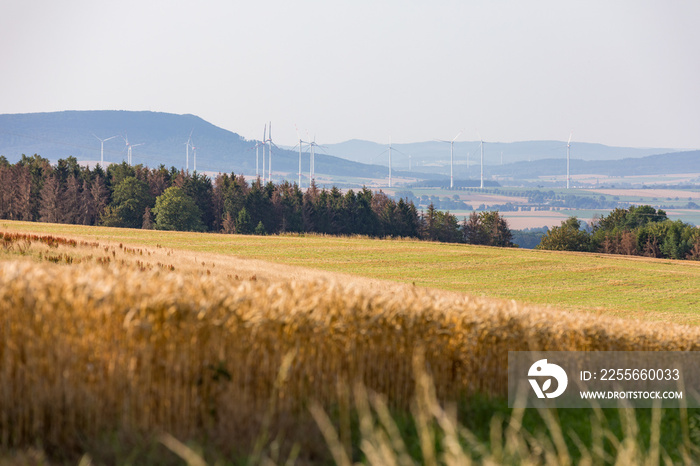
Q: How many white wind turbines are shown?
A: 15